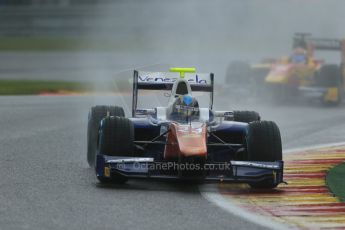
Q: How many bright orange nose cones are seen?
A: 1